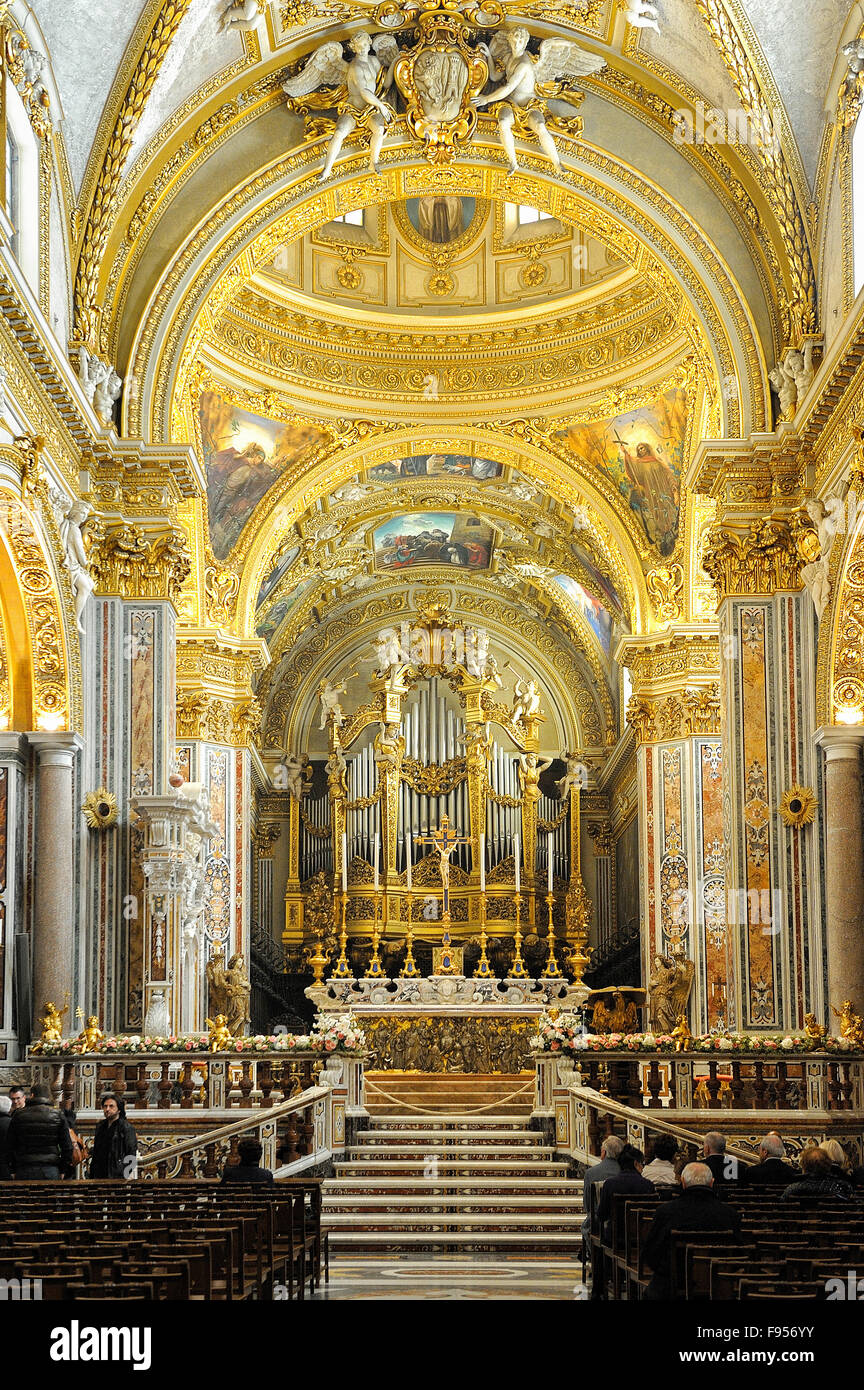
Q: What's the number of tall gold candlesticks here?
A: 6